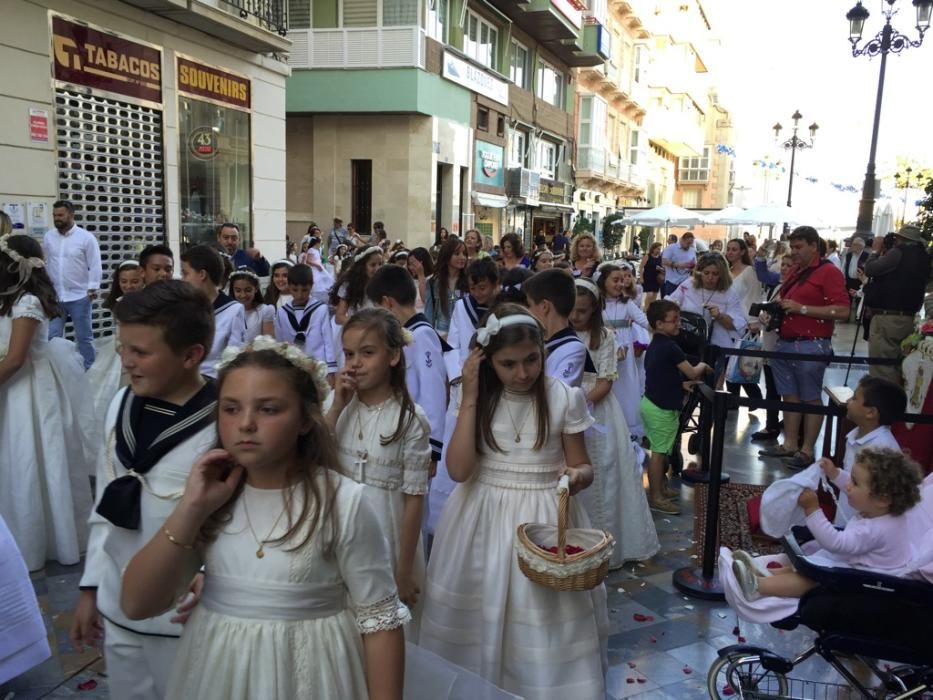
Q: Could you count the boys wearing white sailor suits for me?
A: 6